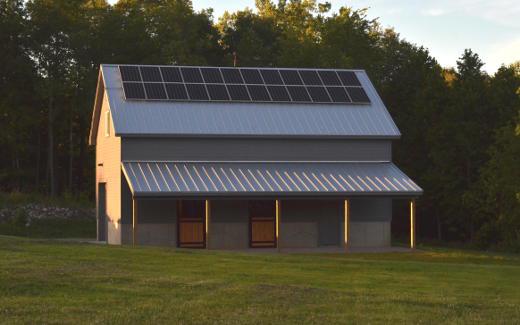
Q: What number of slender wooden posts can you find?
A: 5